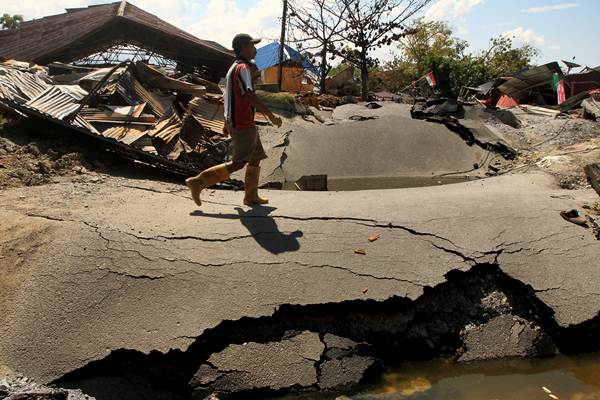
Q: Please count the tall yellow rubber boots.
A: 2